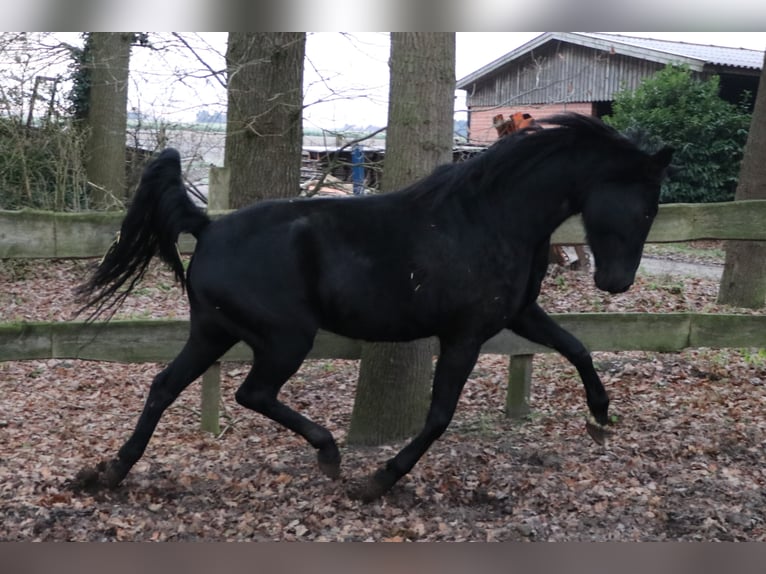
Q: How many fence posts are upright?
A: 2